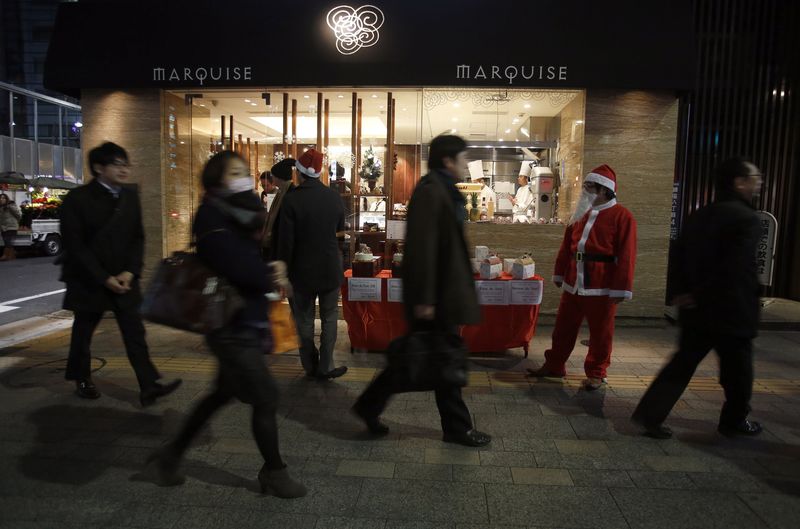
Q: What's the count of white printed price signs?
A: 4